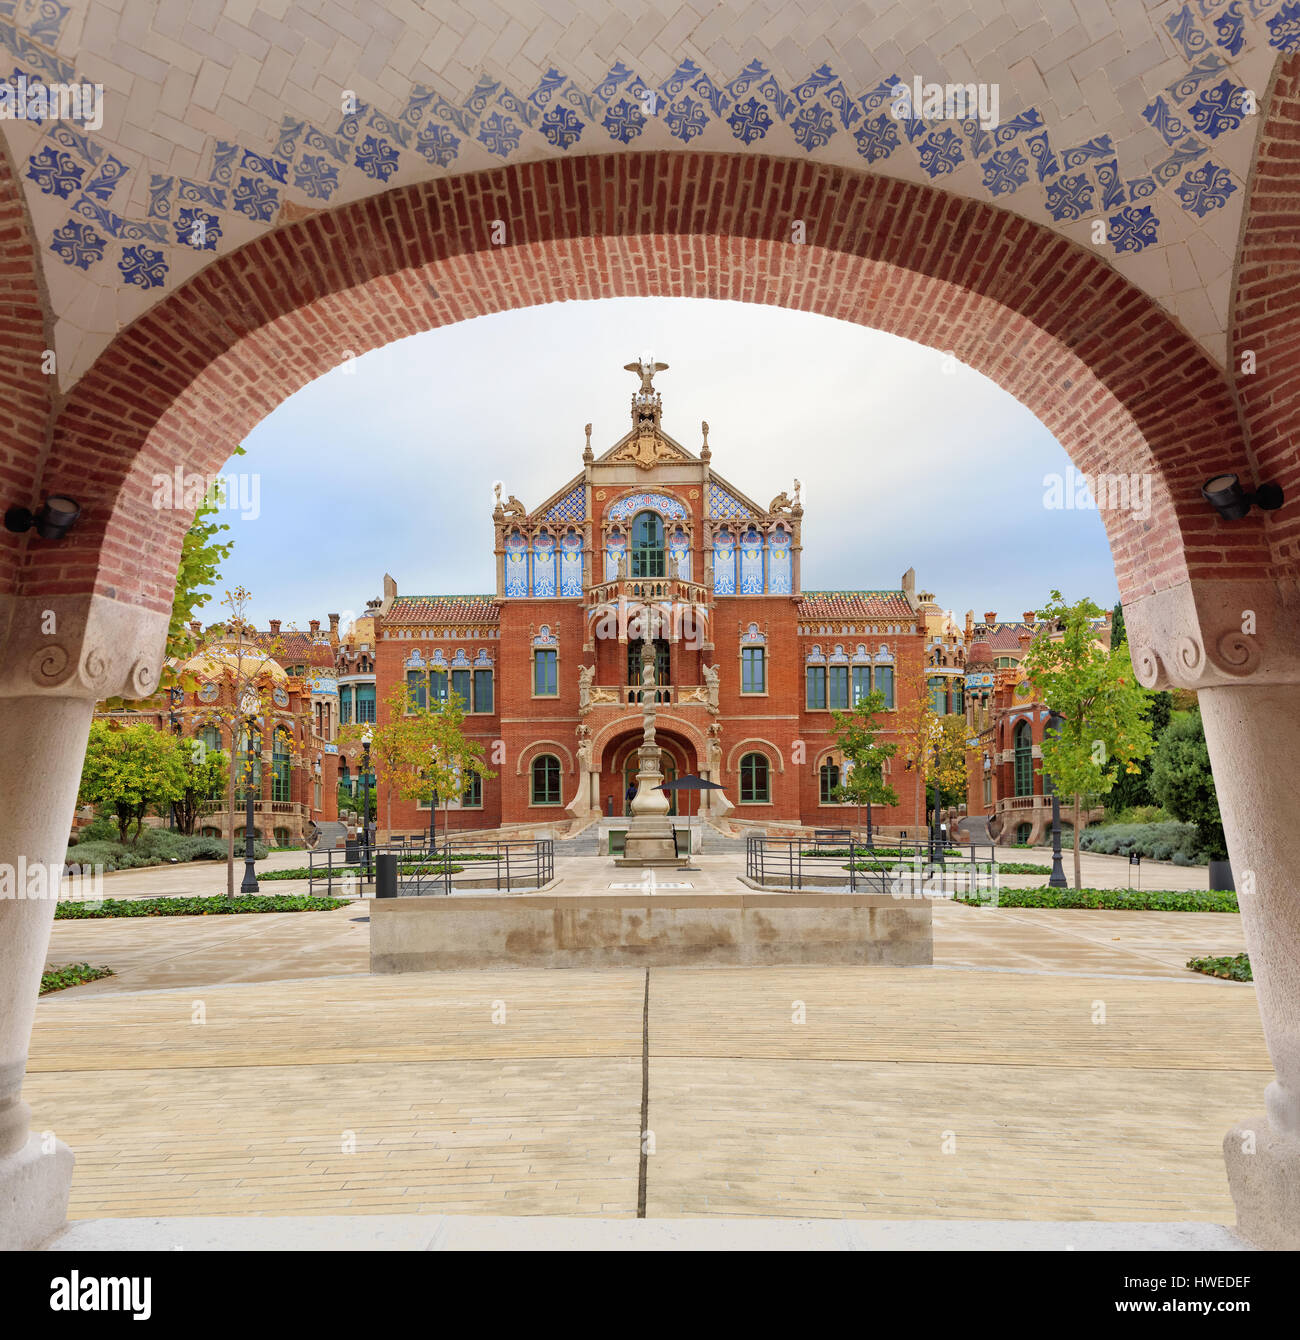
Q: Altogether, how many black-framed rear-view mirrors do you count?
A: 0